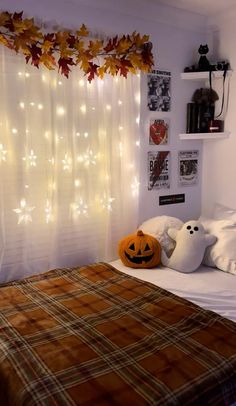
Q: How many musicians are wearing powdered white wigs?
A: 0